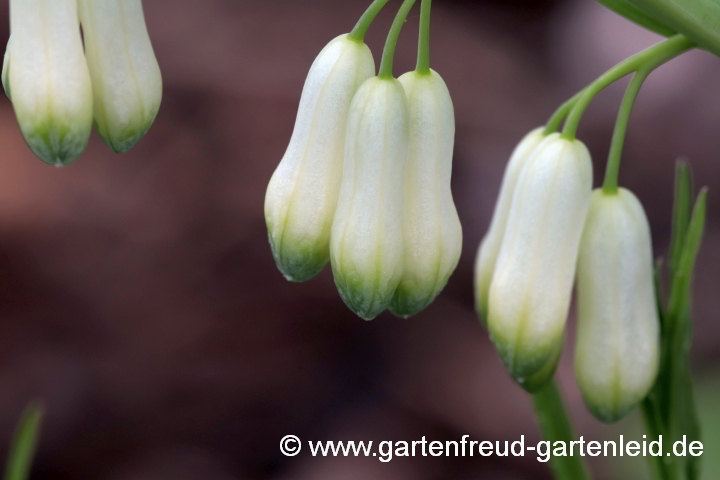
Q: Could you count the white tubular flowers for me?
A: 8